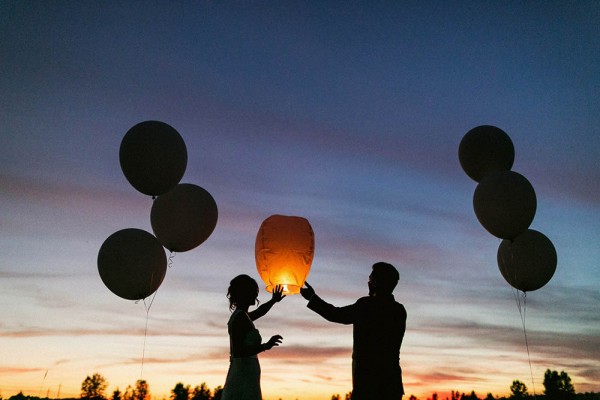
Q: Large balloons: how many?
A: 6